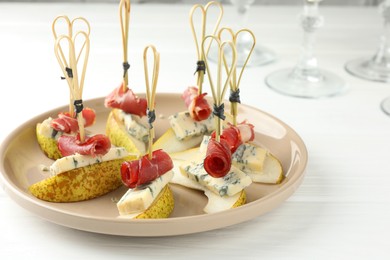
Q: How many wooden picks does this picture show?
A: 7